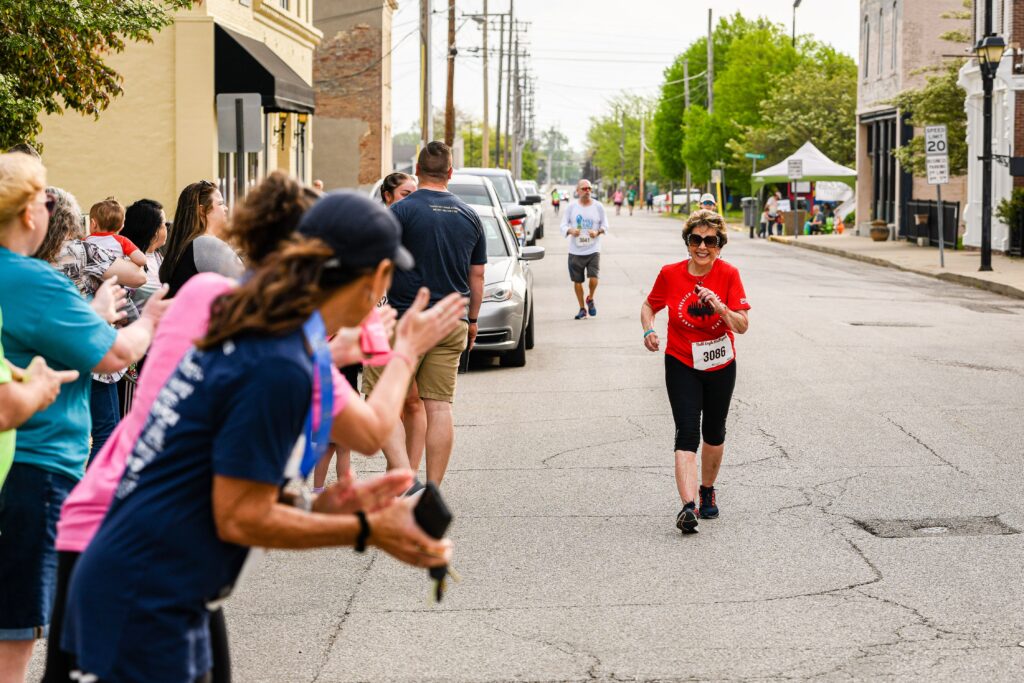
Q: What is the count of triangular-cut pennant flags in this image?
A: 0